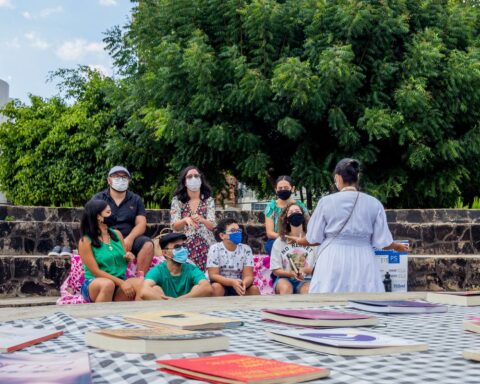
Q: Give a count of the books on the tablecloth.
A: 11